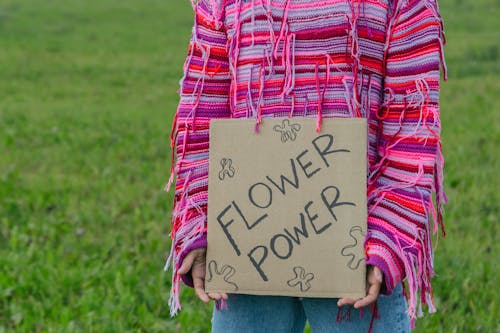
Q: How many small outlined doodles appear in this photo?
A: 5